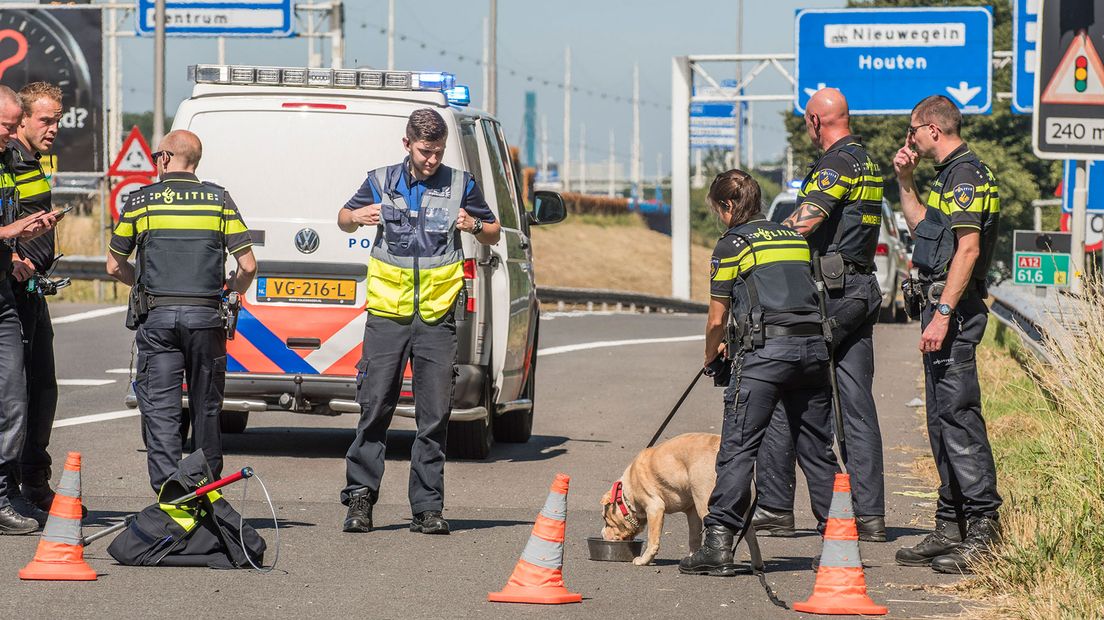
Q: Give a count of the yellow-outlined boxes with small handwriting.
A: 0